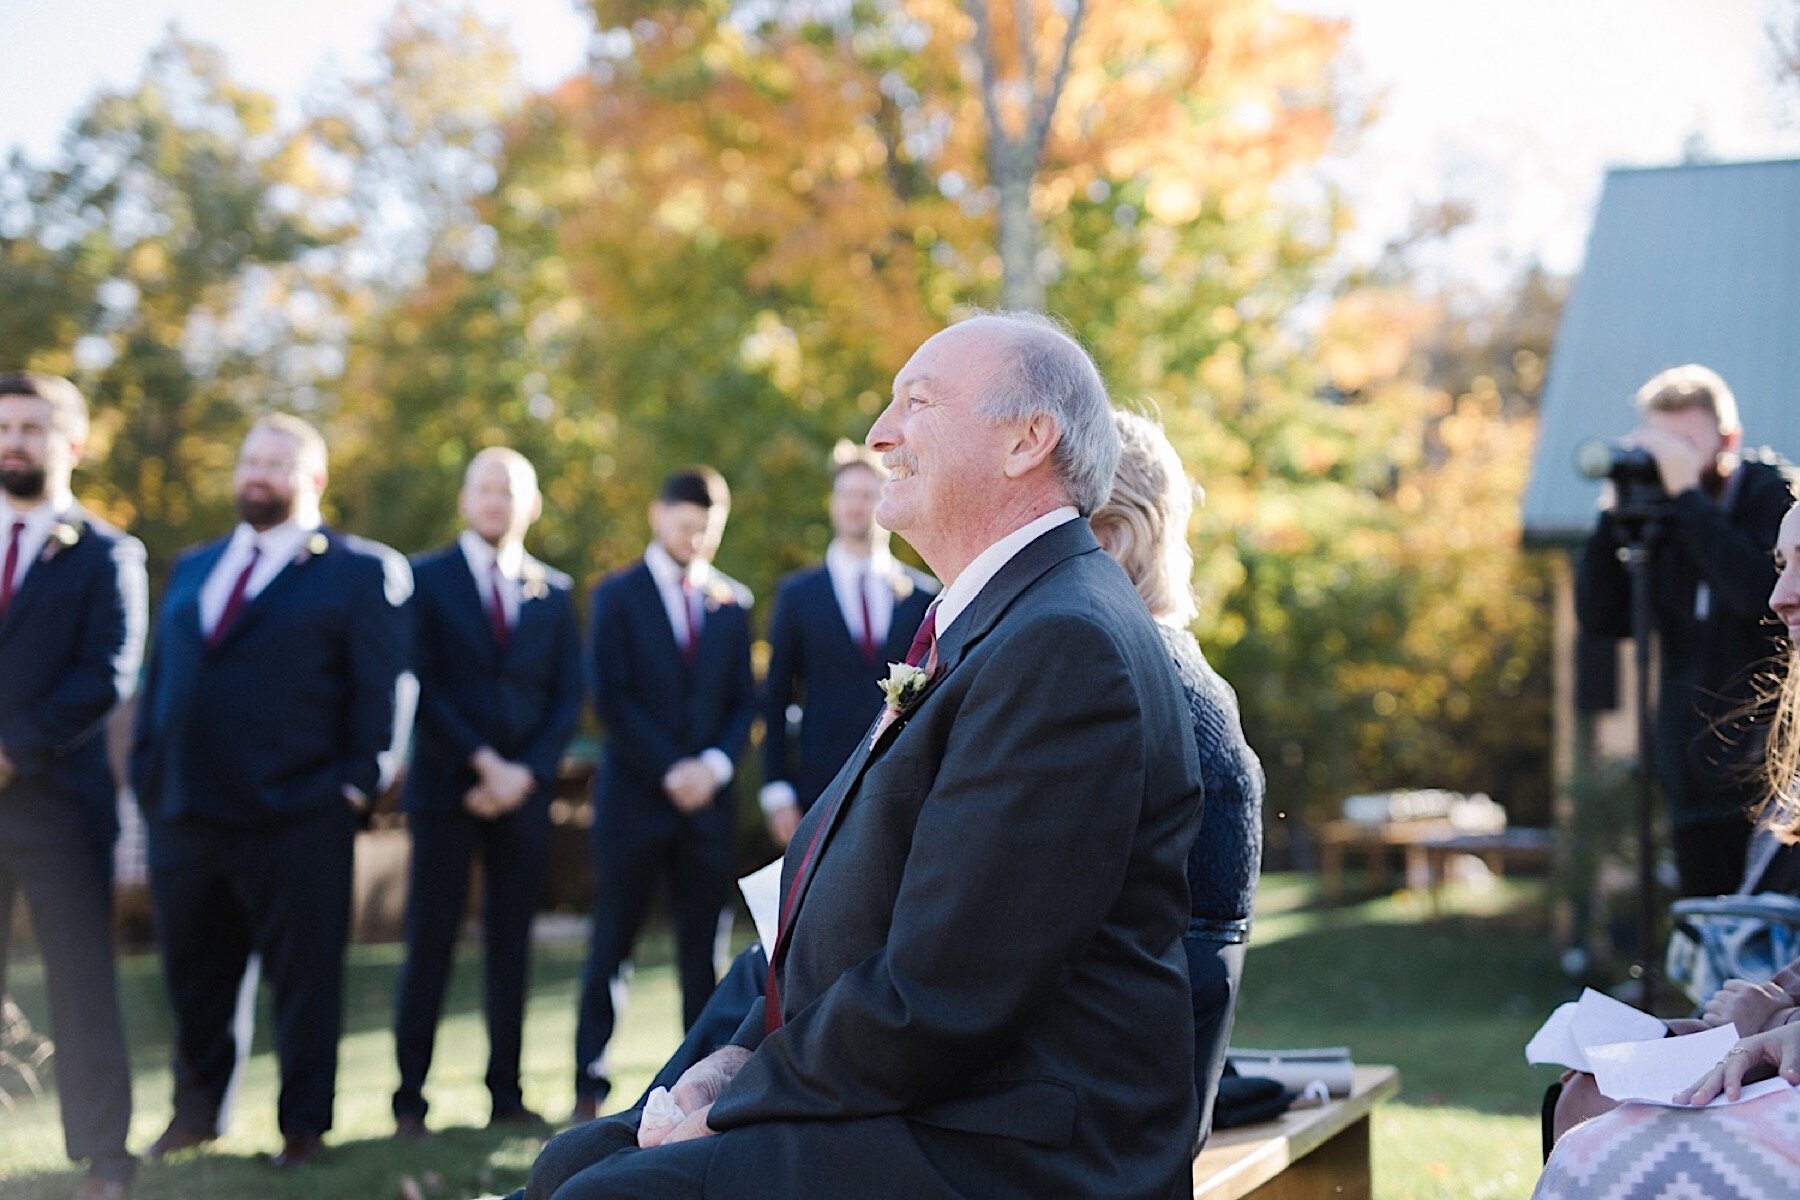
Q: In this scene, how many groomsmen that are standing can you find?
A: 5